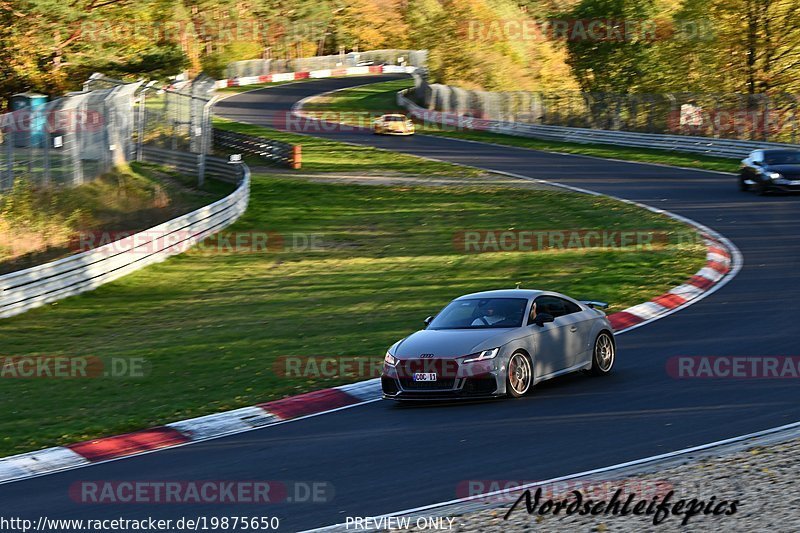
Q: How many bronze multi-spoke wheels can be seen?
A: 2